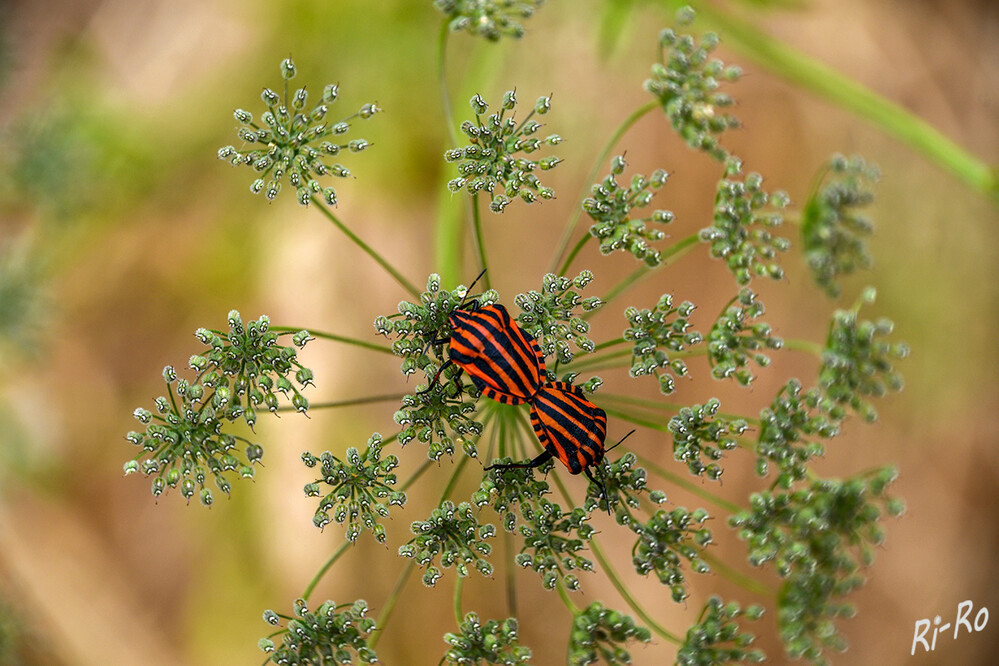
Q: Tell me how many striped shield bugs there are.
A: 2